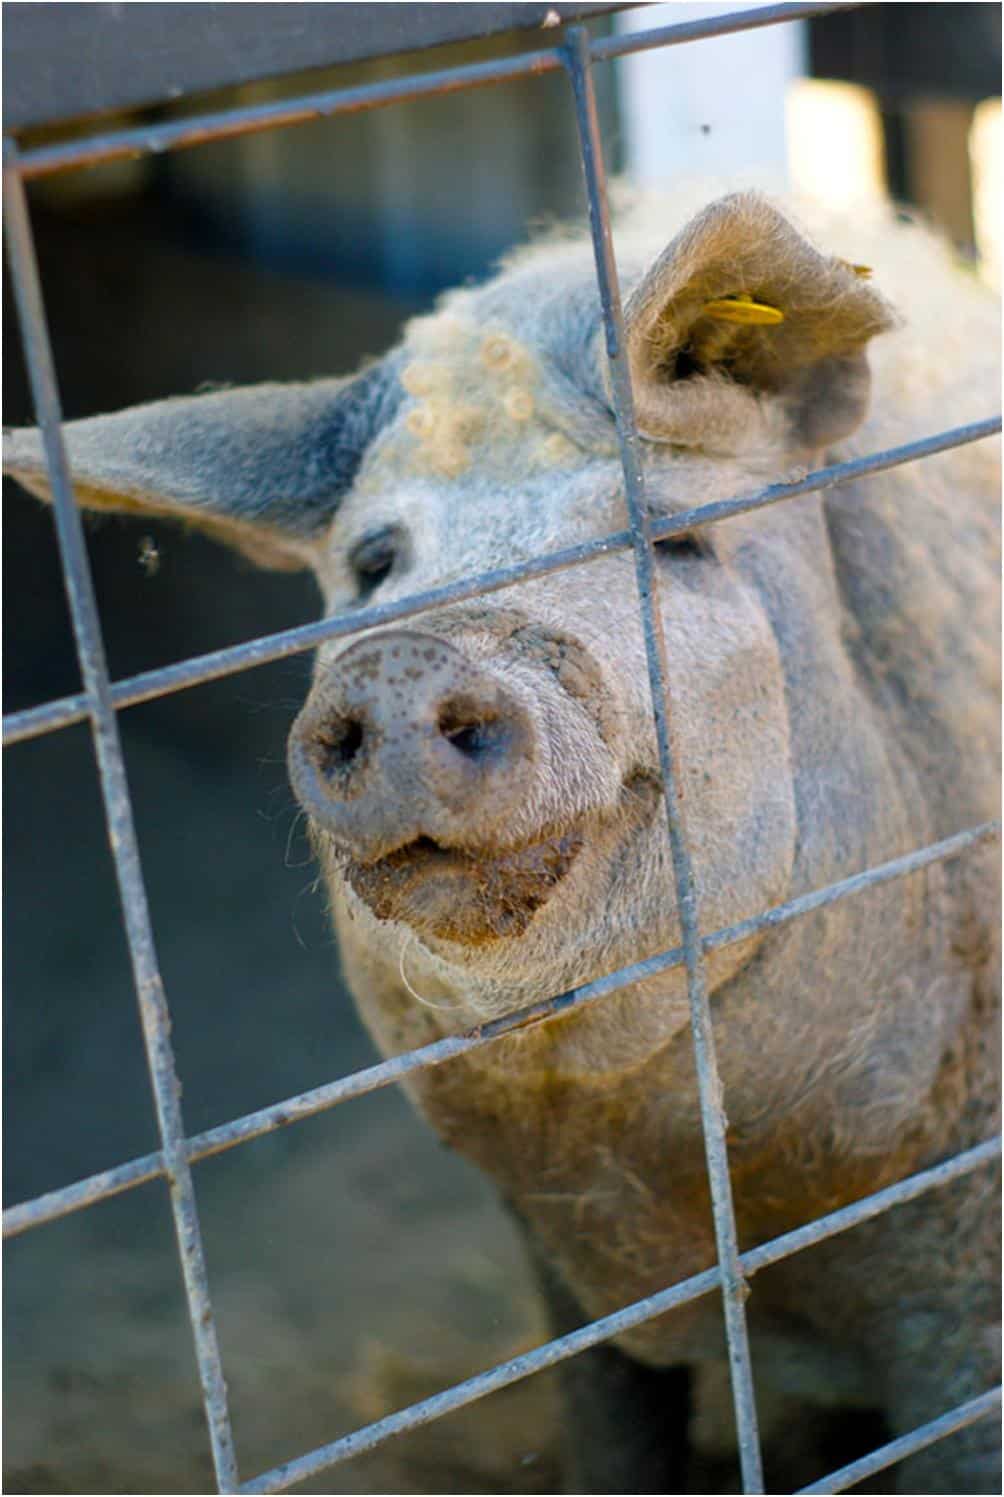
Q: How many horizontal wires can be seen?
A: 5